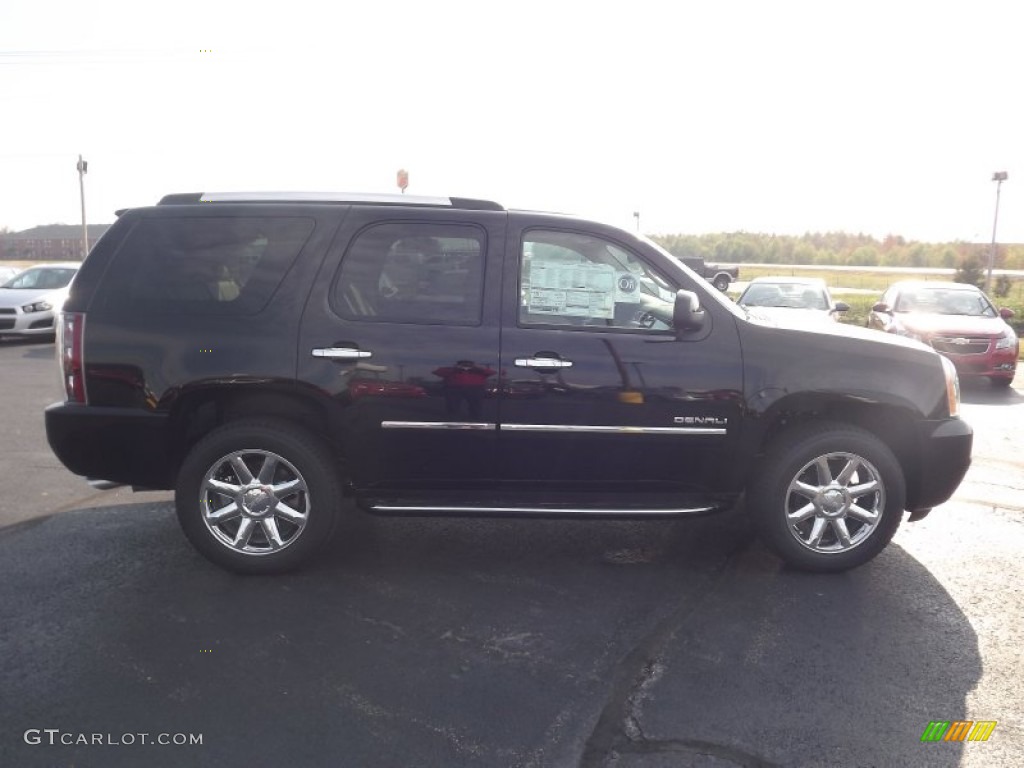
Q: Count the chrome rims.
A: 2